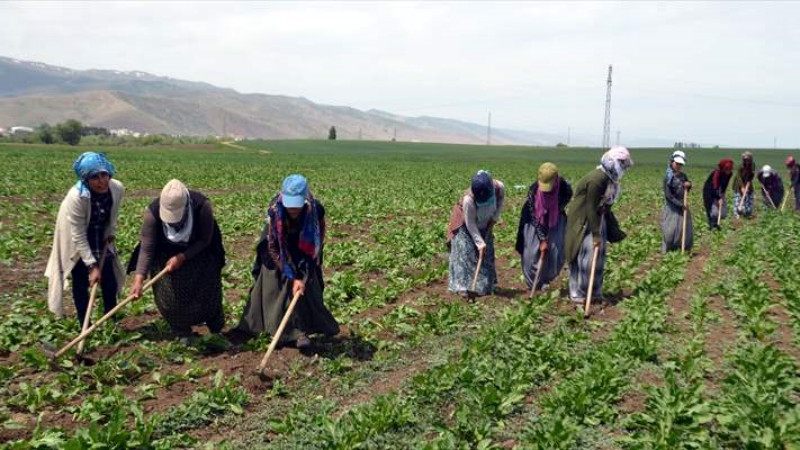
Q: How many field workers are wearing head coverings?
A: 11